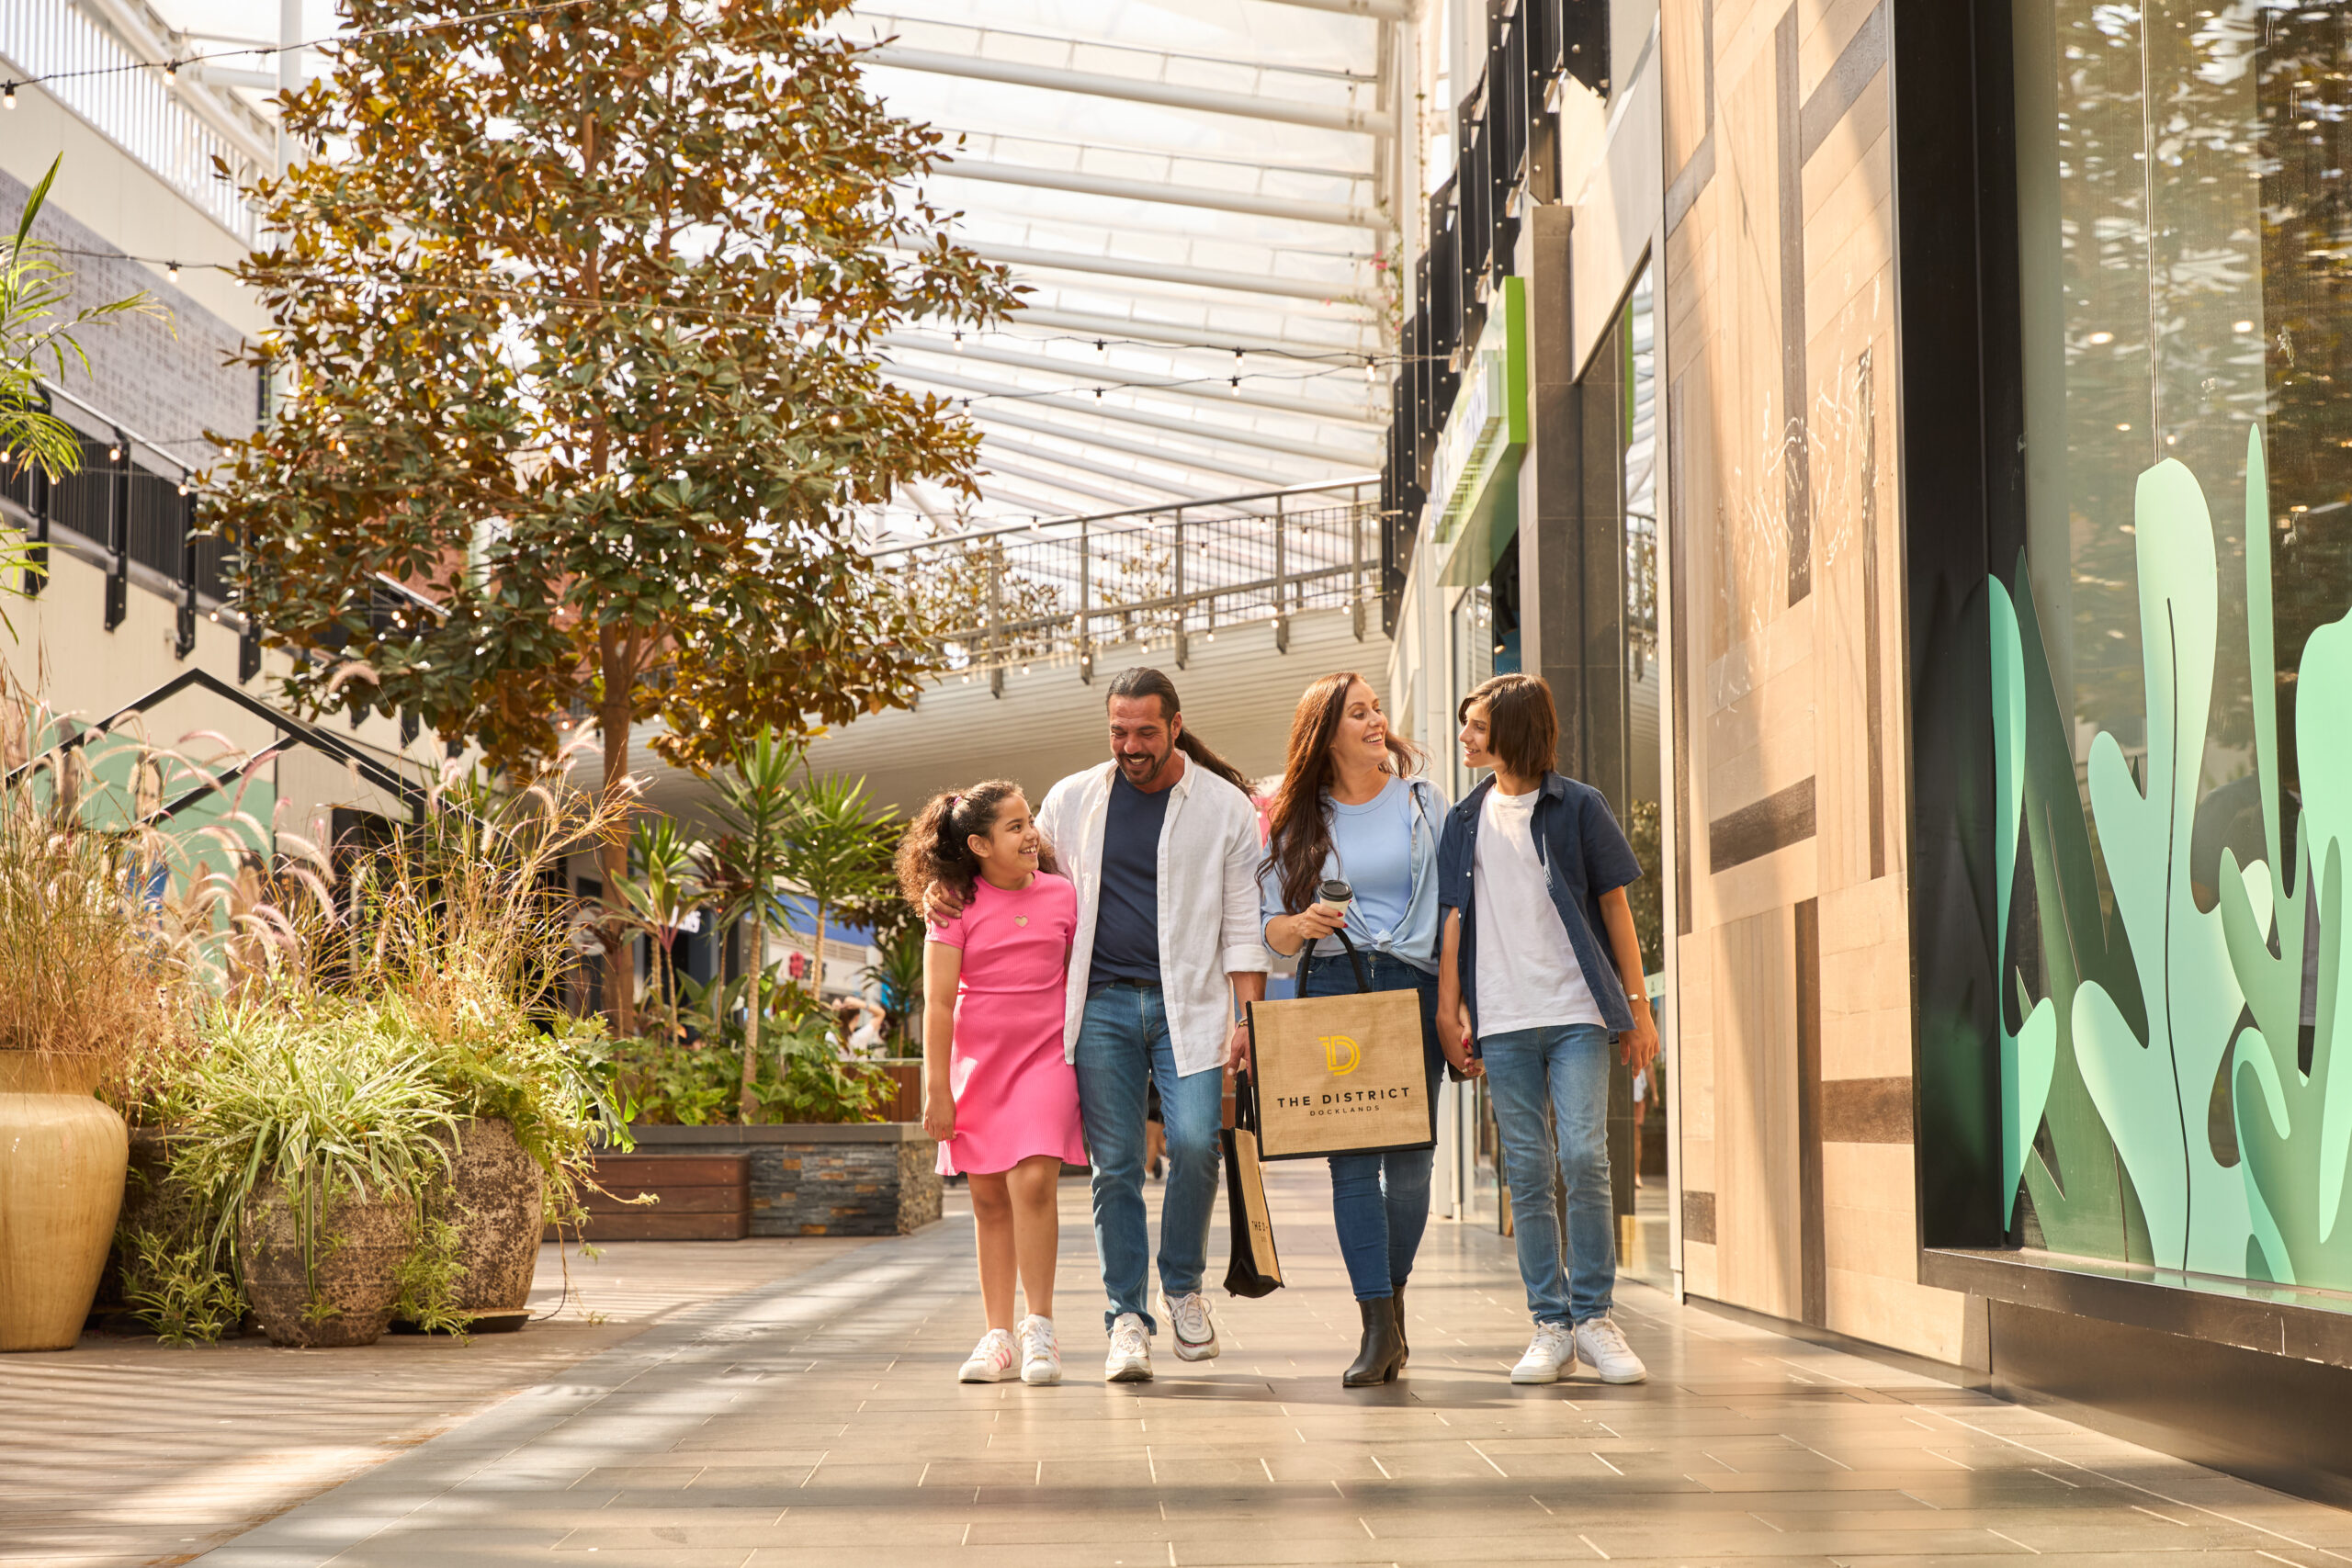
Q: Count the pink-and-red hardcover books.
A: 0